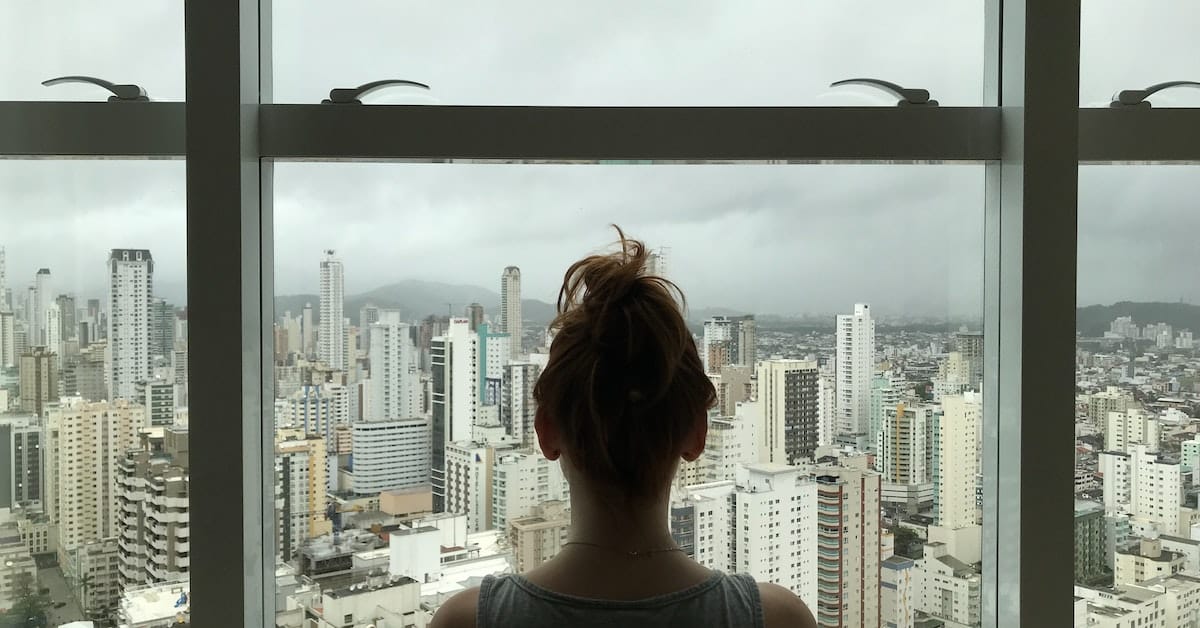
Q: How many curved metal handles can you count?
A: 4